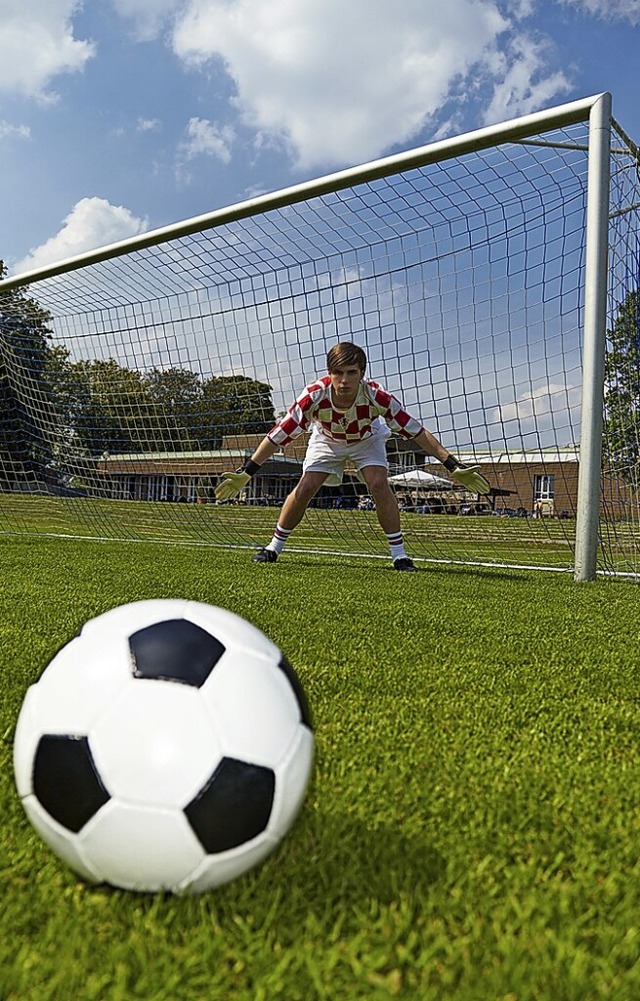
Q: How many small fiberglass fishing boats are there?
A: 0